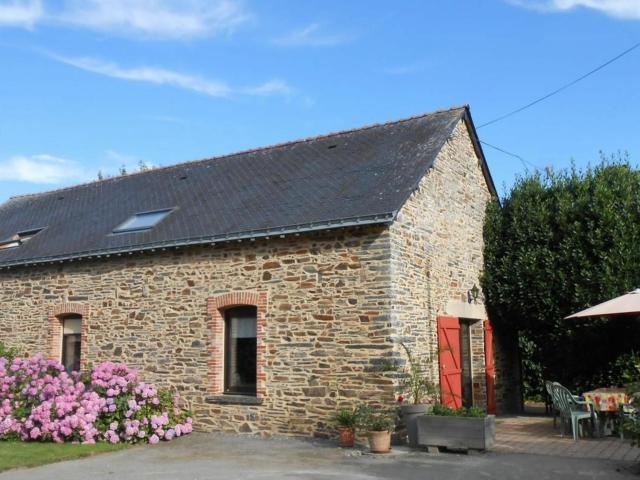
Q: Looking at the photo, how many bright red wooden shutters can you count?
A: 2